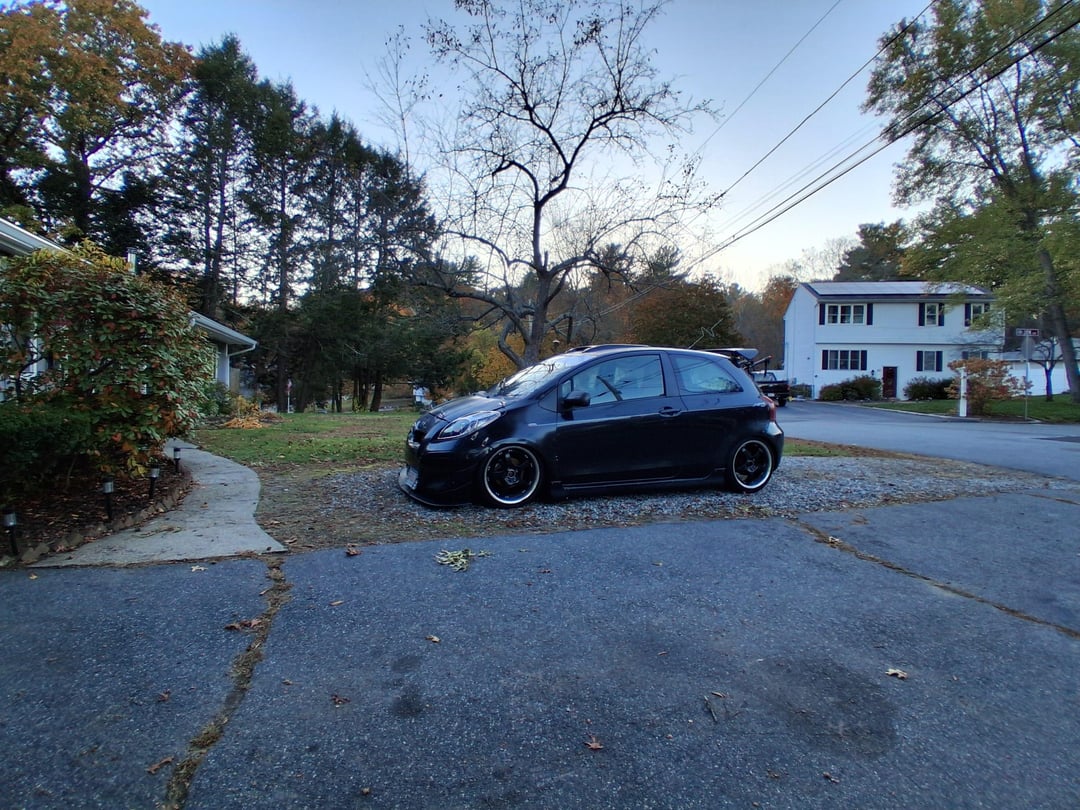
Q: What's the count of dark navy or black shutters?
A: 12